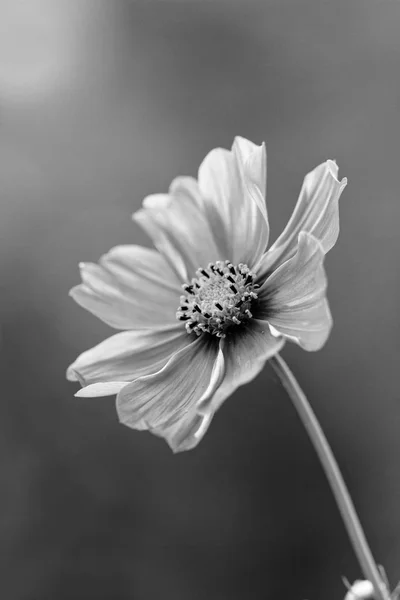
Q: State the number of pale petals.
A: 8